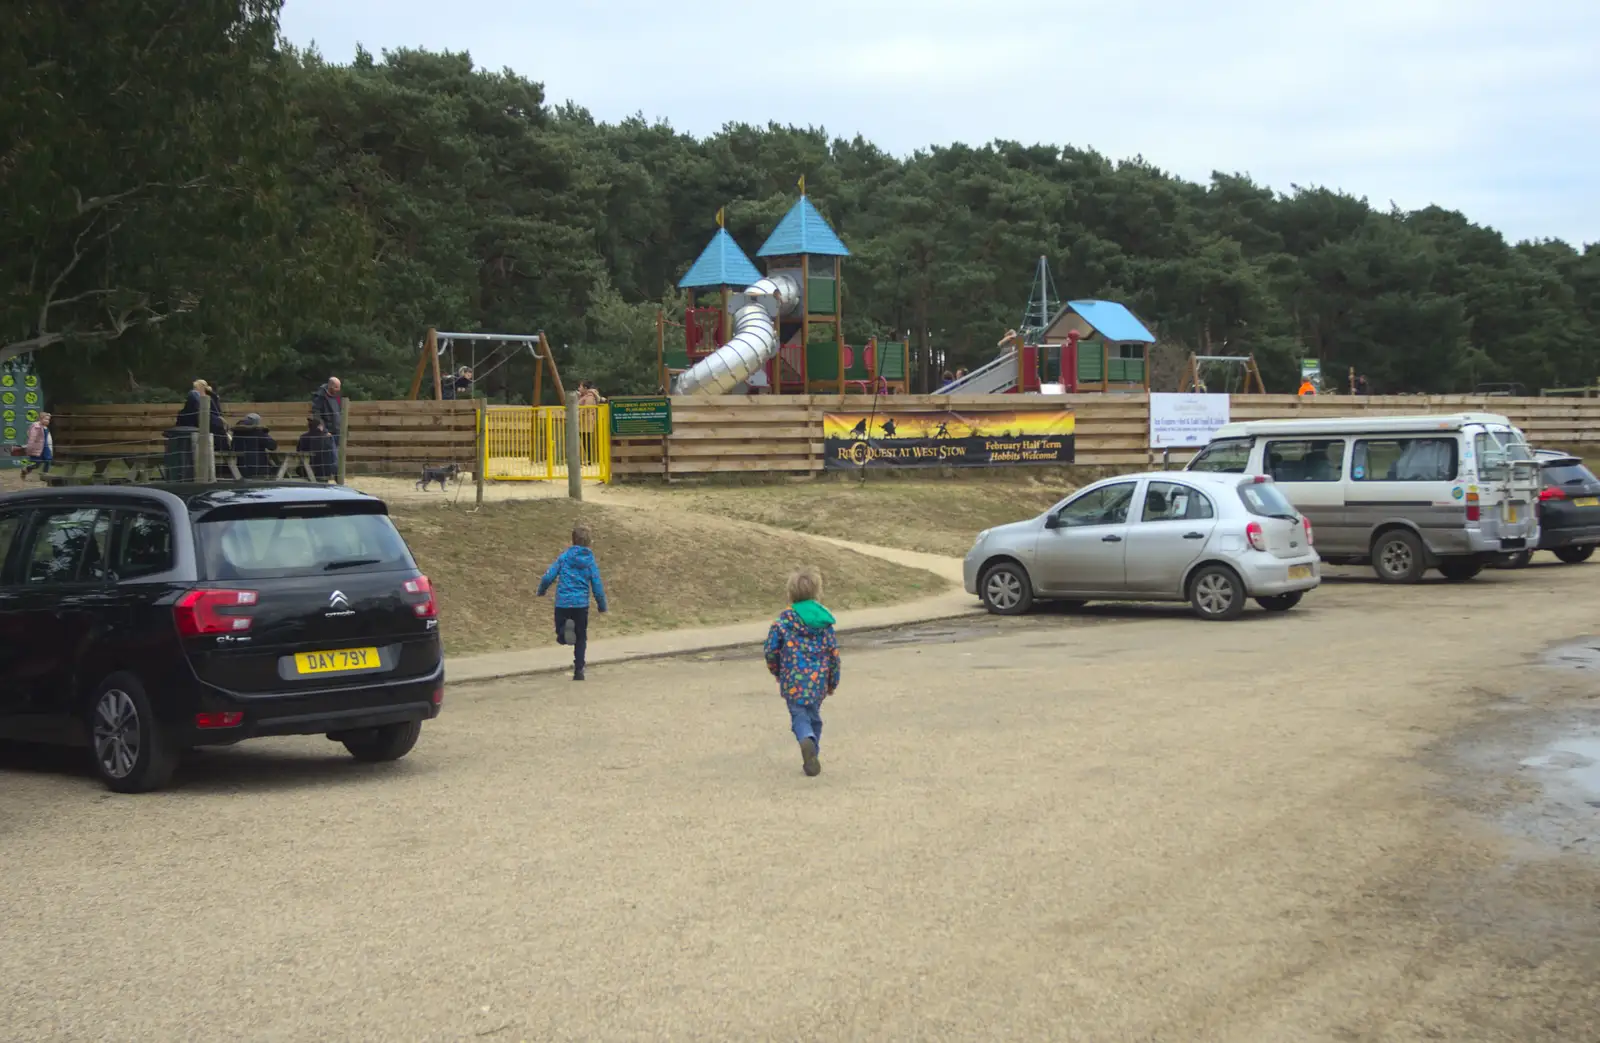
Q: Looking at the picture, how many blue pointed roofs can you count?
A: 2